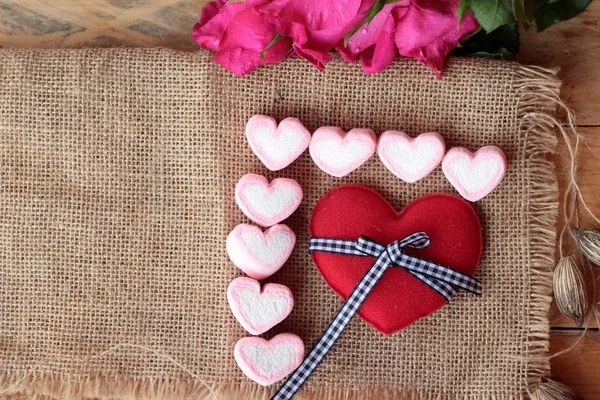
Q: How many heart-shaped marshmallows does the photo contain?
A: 8